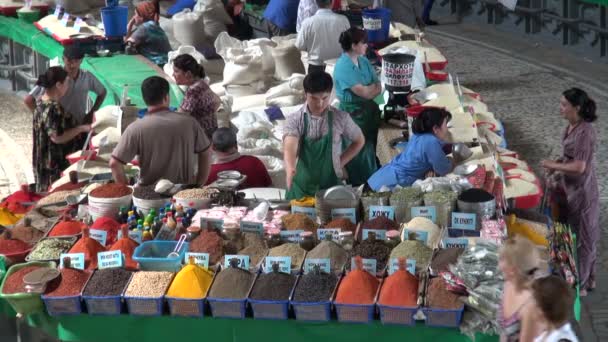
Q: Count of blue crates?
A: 10